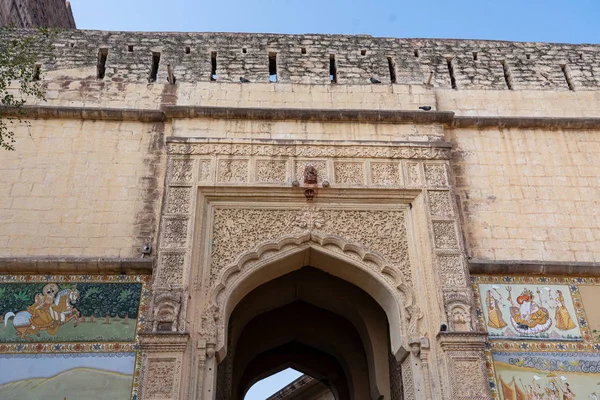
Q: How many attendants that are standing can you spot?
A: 2